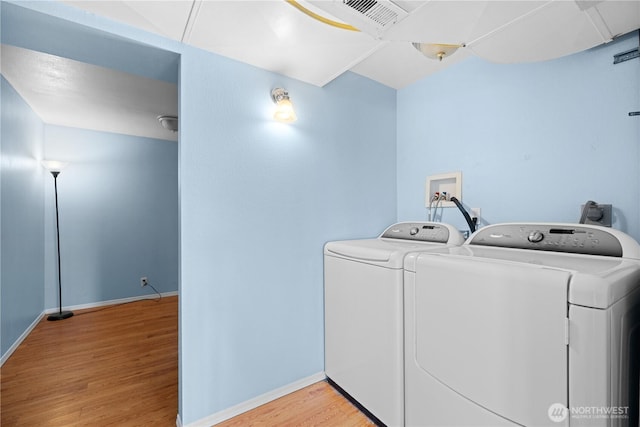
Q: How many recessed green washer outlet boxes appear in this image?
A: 0